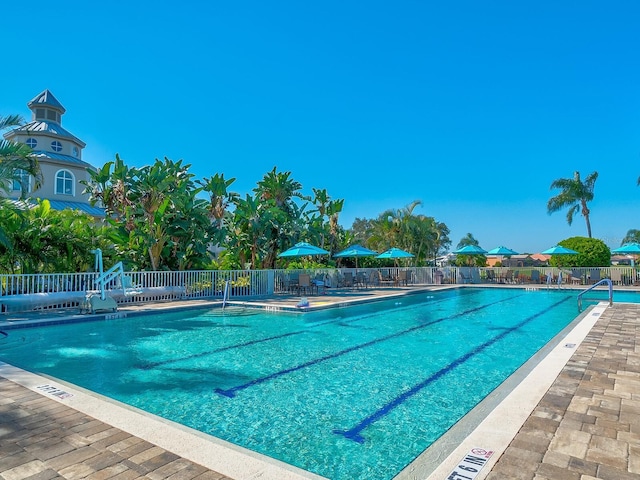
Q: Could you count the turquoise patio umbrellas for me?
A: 7